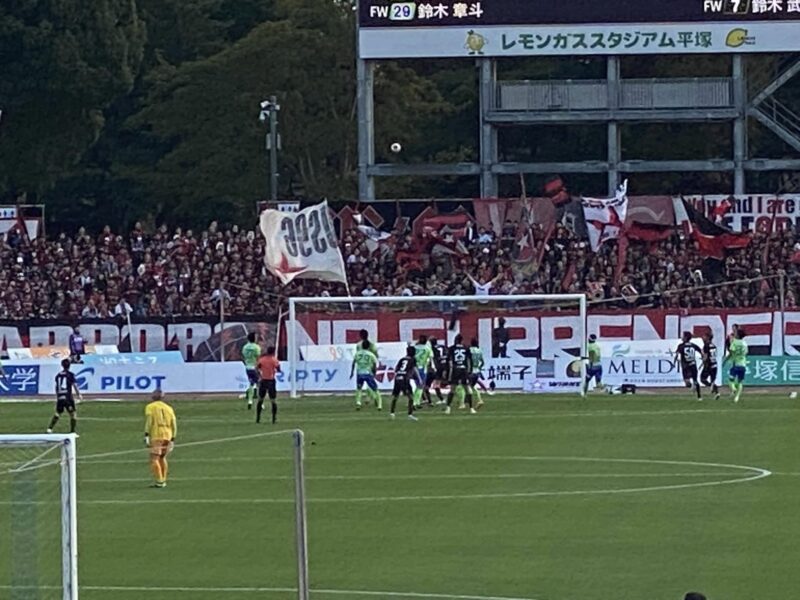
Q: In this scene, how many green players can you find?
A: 7